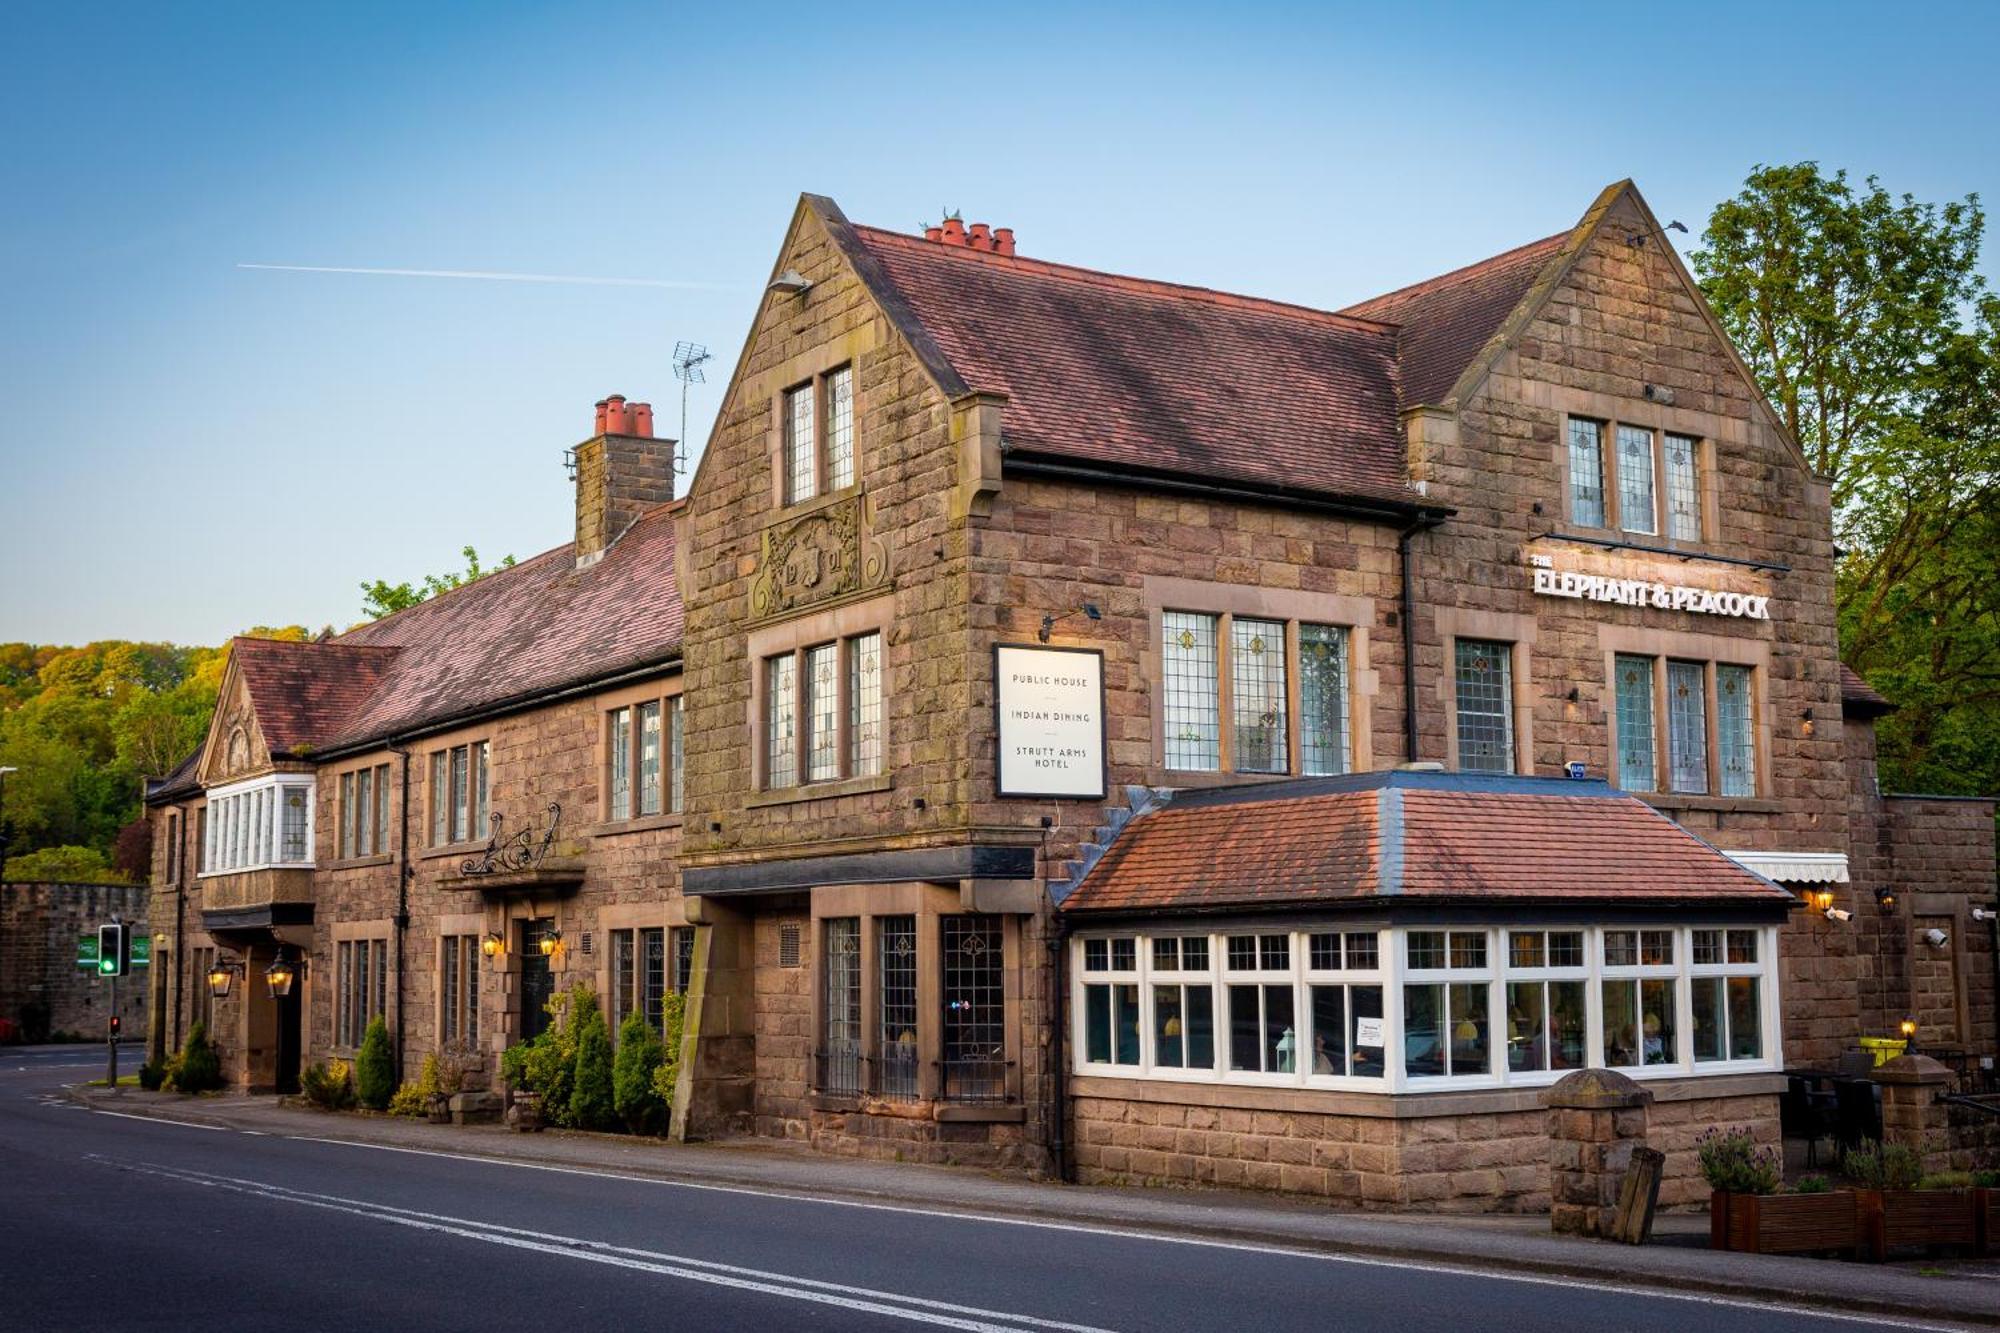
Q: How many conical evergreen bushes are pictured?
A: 4